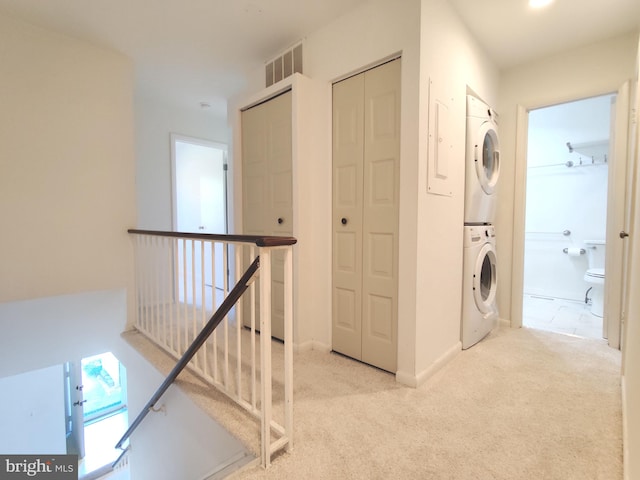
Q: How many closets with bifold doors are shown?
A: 2